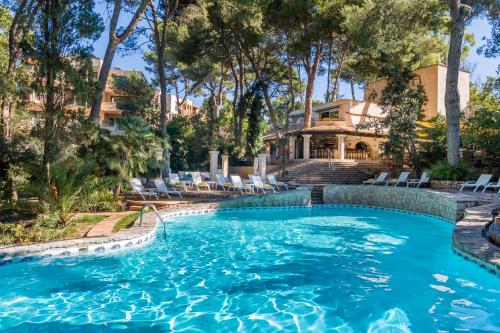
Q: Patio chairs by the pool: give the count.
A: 13